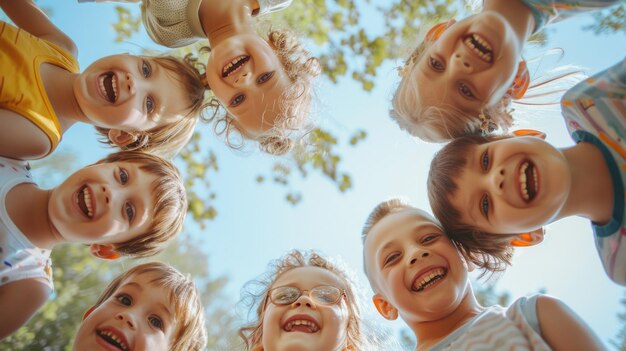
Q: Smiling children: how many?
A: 8